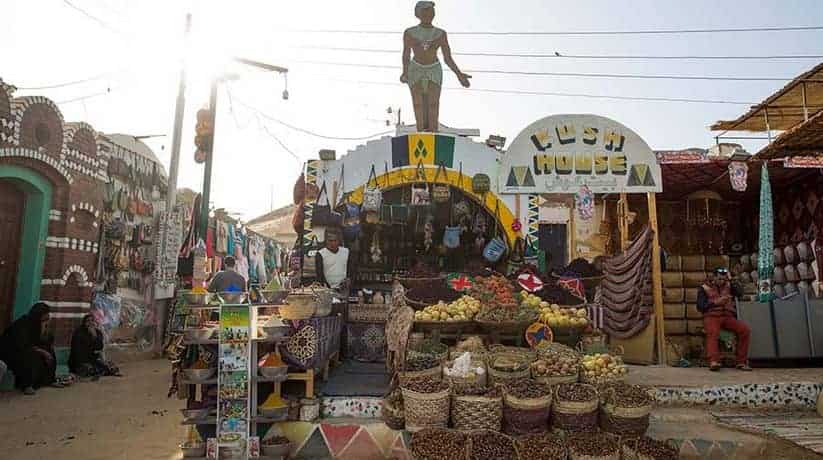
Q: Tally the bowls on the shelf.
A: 11